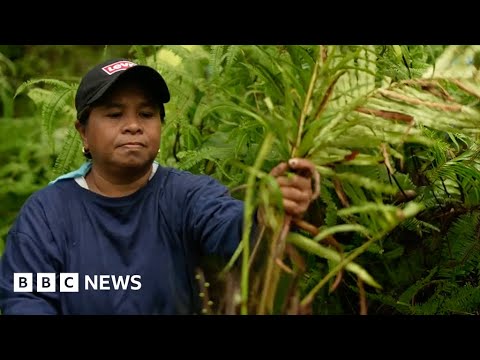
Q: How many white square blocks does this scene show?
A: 3